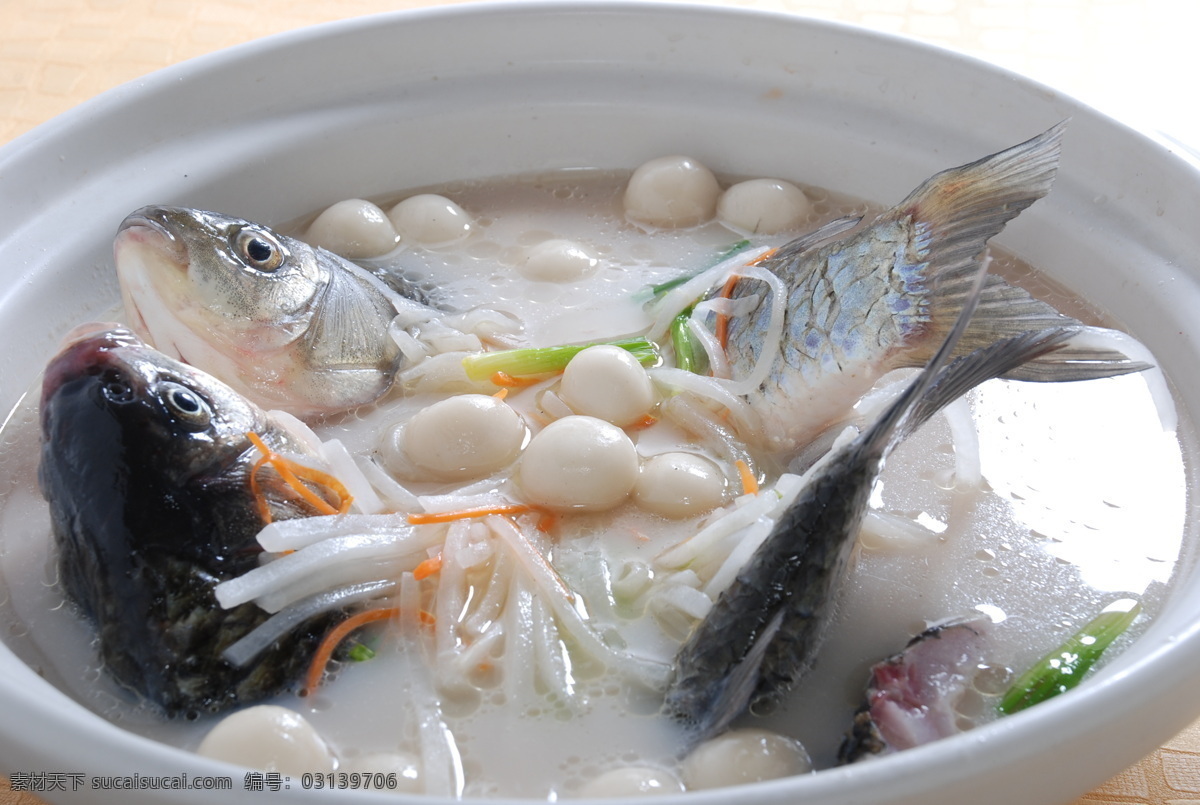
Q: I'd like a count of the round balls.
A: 13